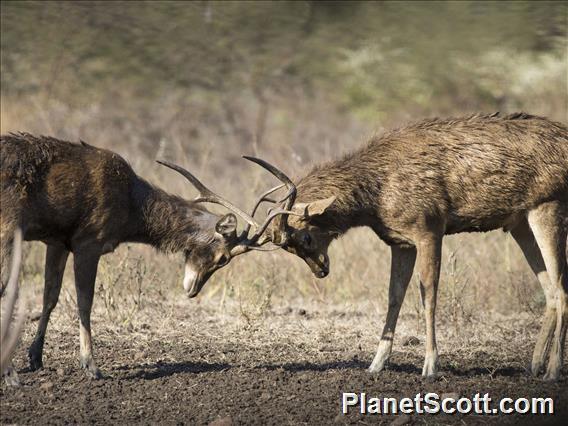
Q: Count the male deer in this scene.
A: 2